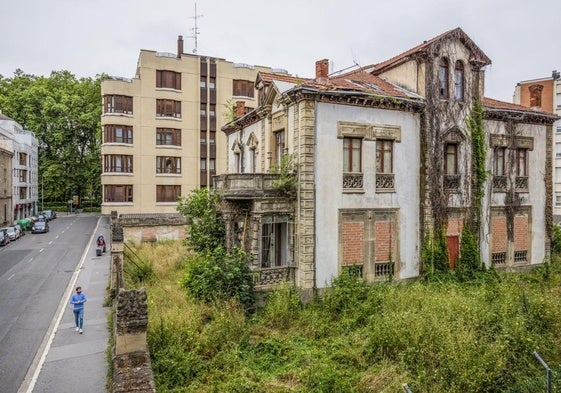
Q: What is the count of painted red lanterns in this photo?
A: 0